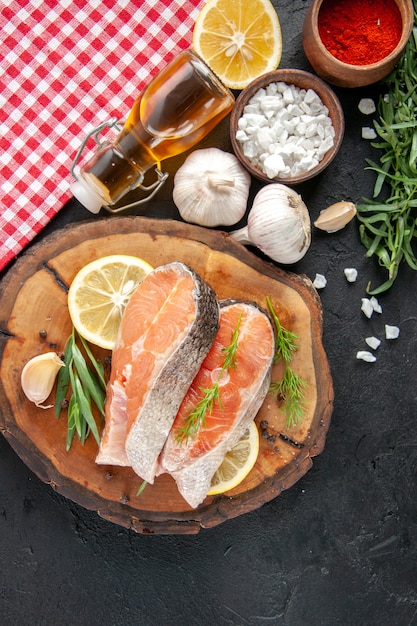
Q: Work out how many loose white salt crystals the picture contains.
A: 9